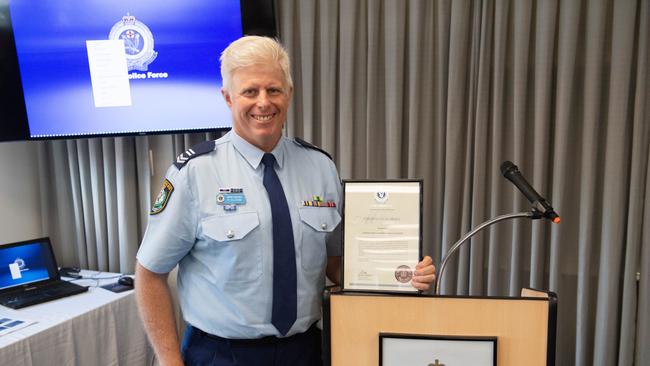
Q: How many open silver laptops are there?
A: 0